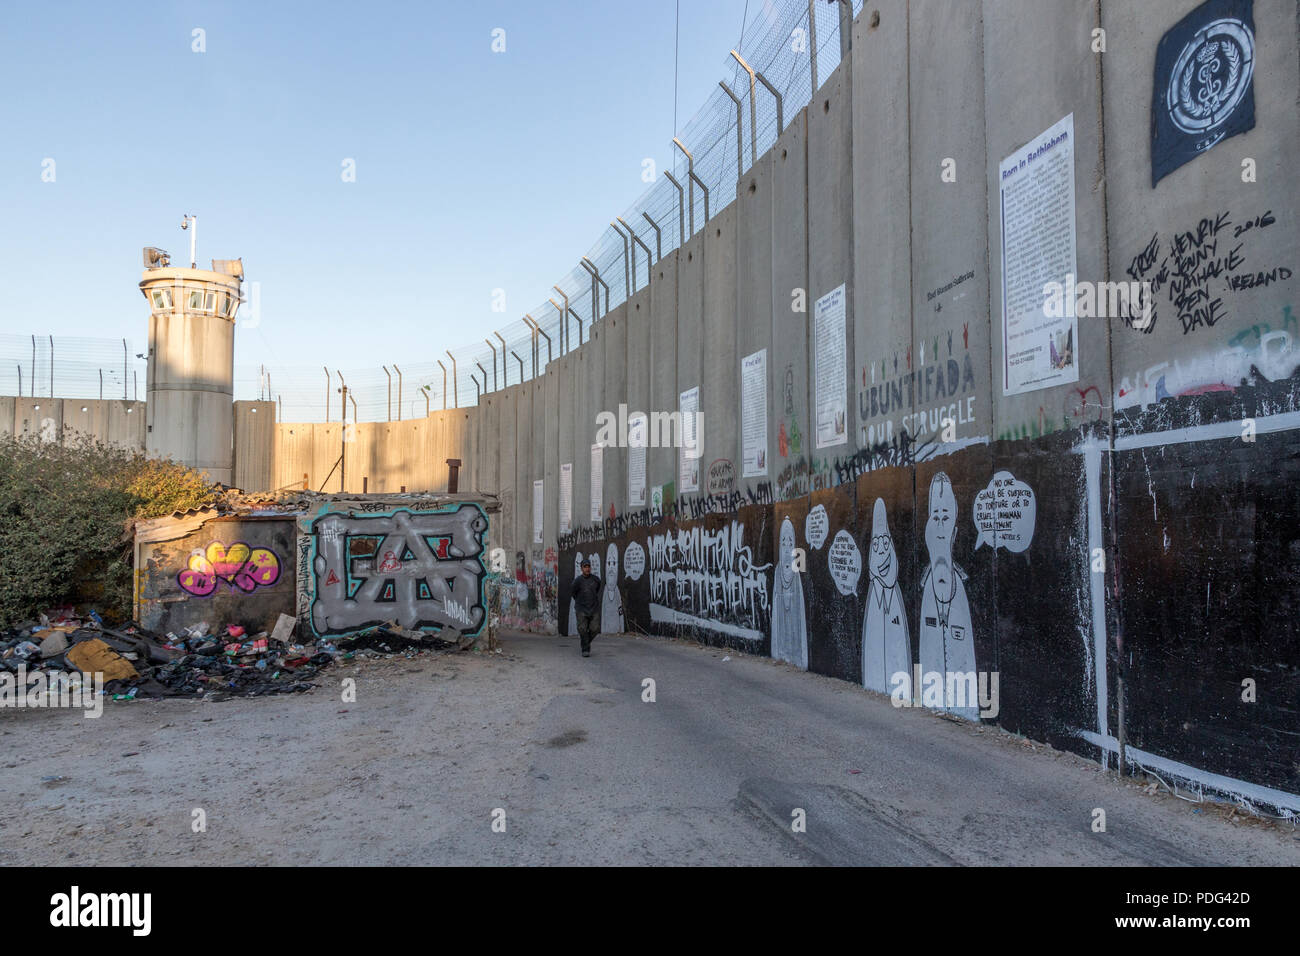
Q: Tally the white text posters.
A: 8